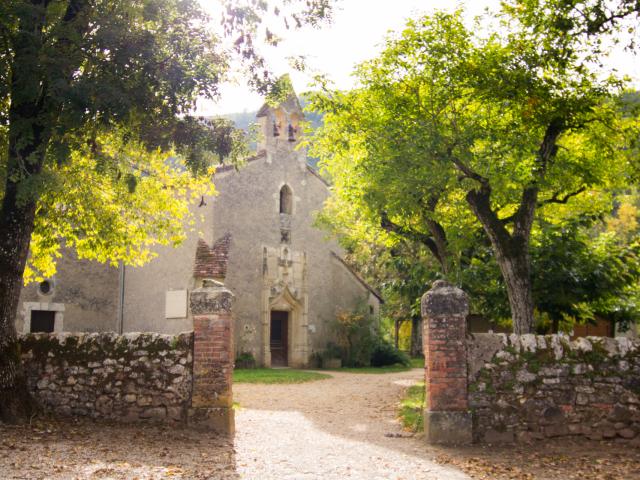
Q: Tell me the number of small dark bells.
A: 2